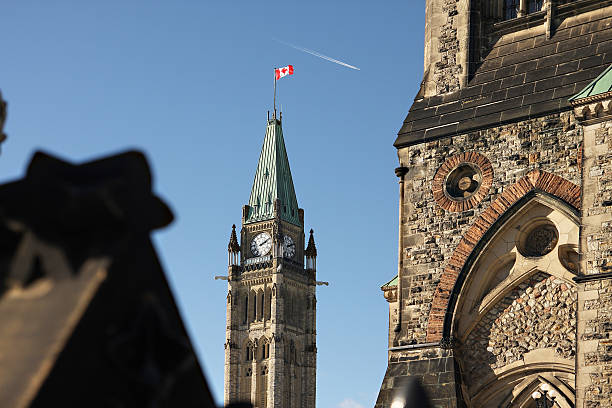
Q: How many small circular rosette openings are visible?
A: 2